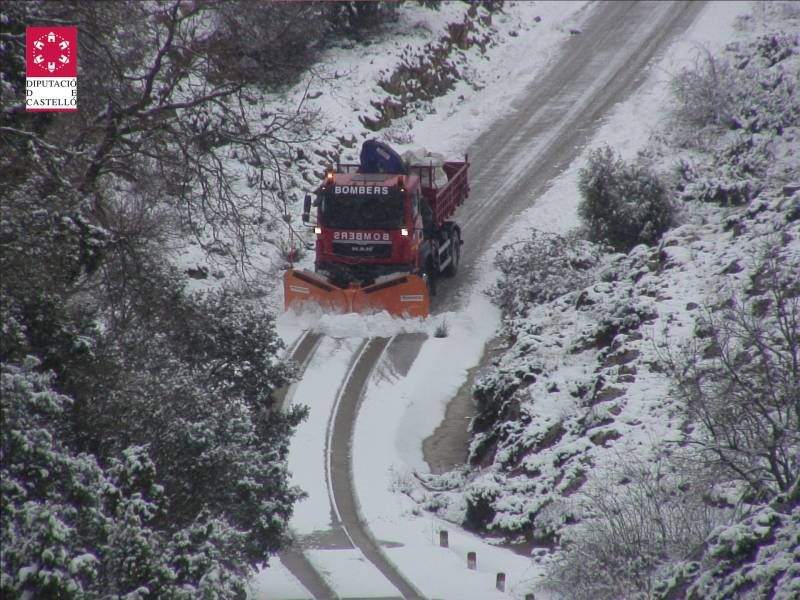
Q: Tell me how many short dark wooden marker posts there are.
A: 4